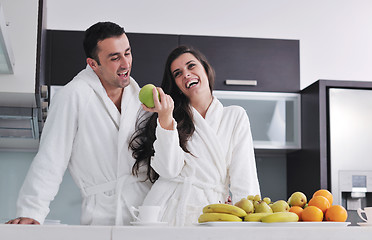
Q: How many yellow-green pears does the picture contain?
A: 4